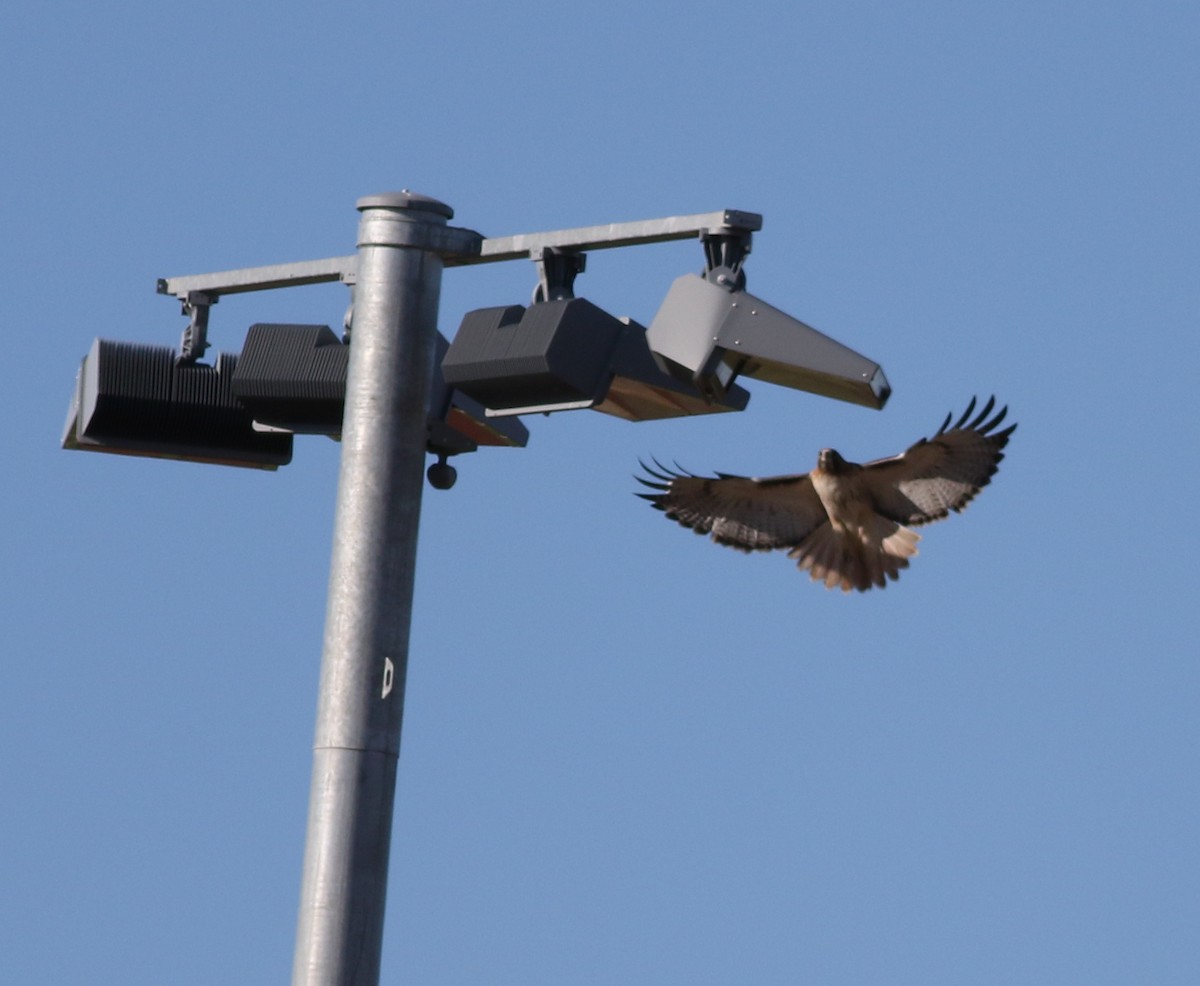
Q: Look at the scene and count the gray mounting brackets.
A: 4